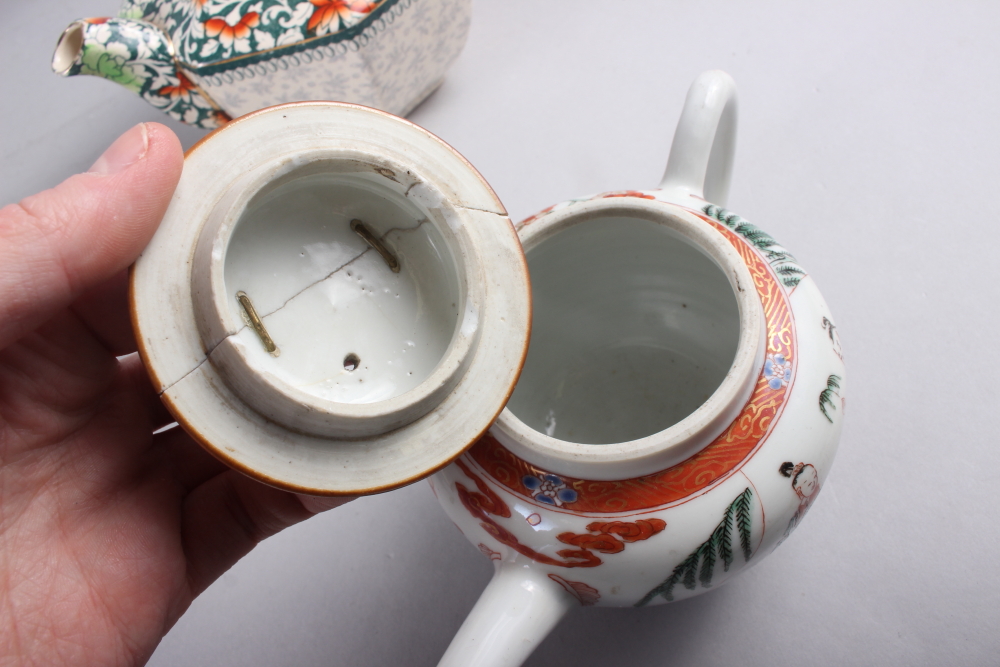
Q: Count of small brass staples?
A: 2